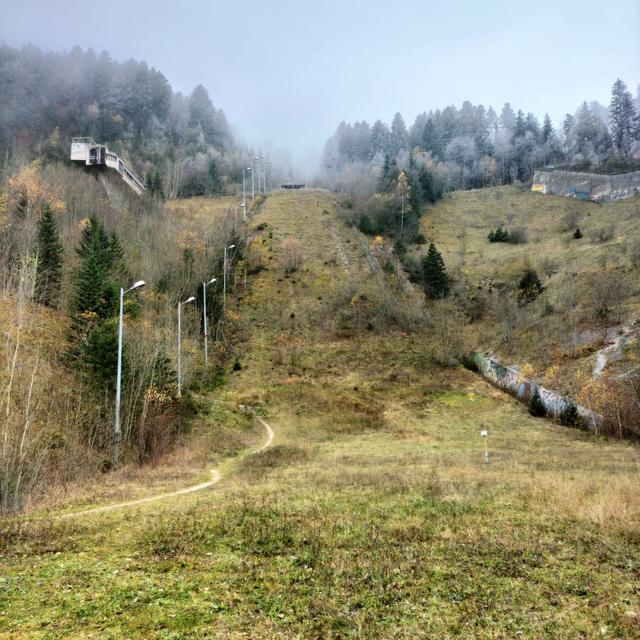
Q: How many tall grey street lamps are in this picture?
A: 9